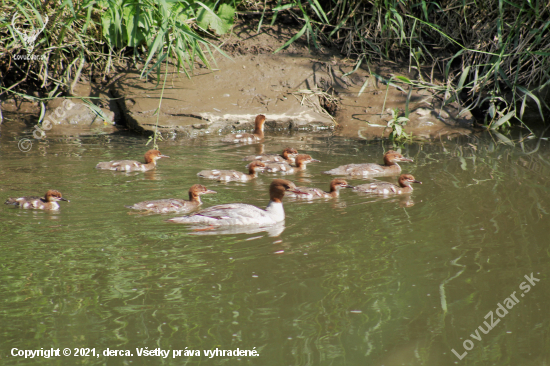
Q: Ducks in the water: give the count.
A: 11